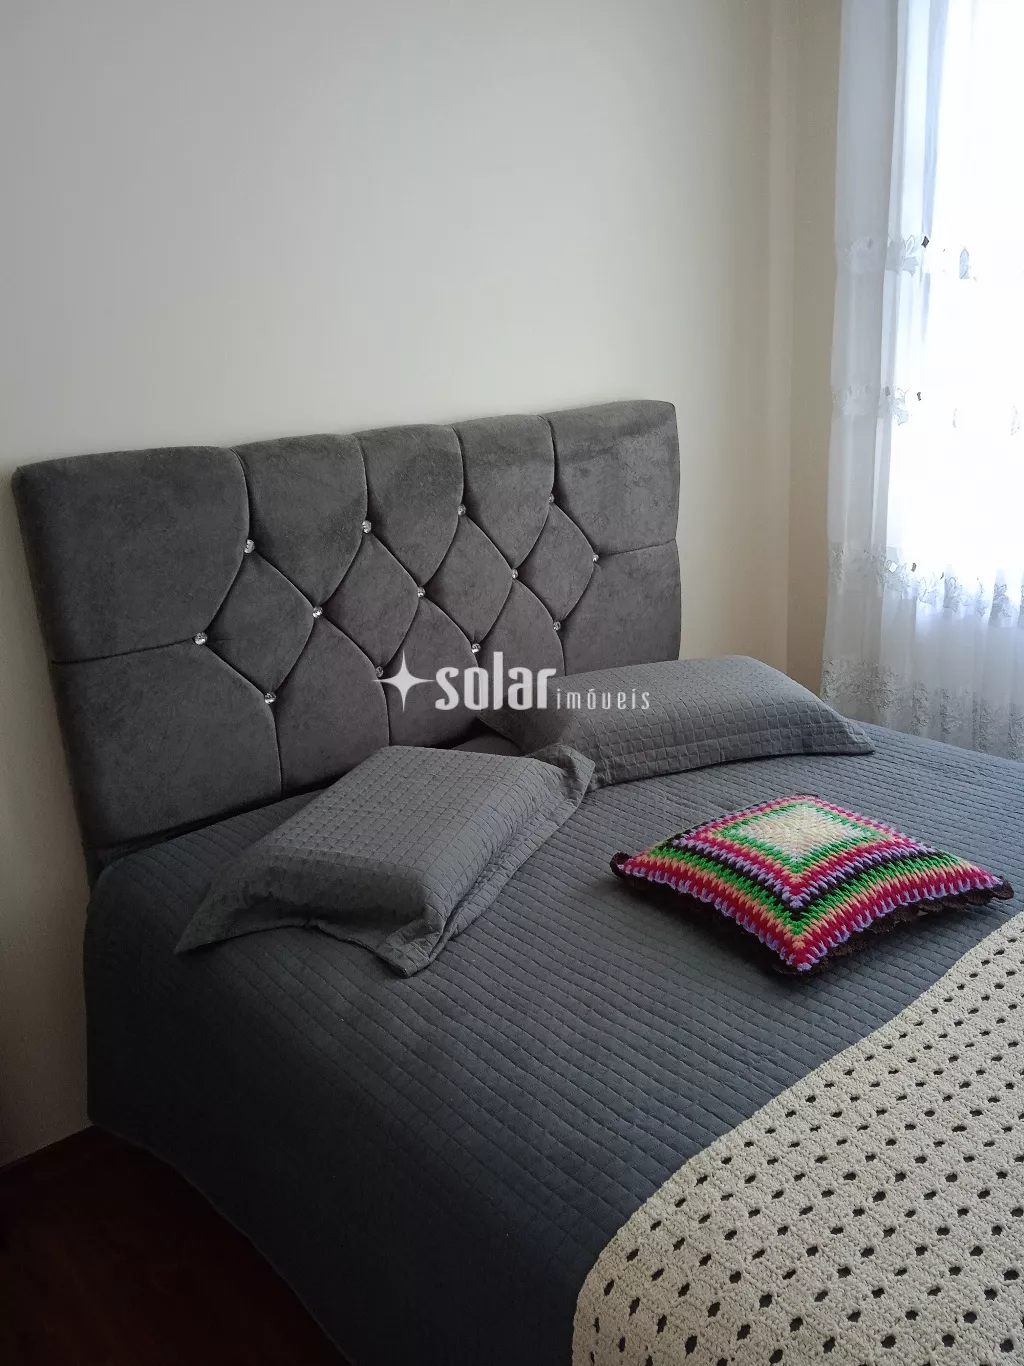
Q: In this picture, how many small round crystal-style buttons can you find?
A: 13